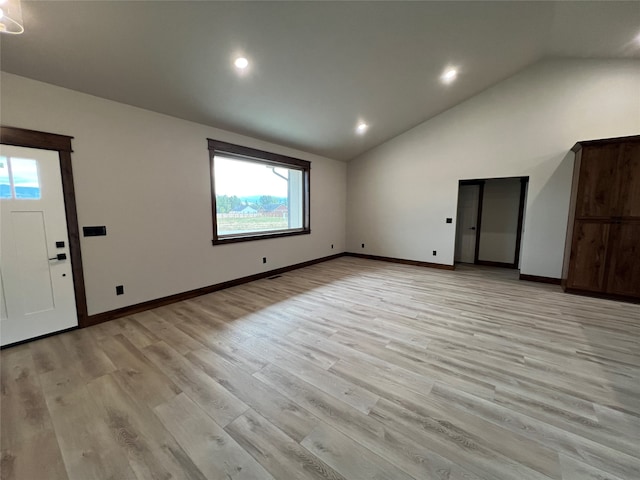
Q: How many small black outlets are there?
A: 5